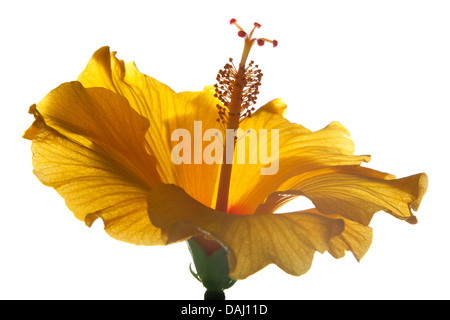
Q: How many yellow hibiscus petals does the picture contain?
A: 5